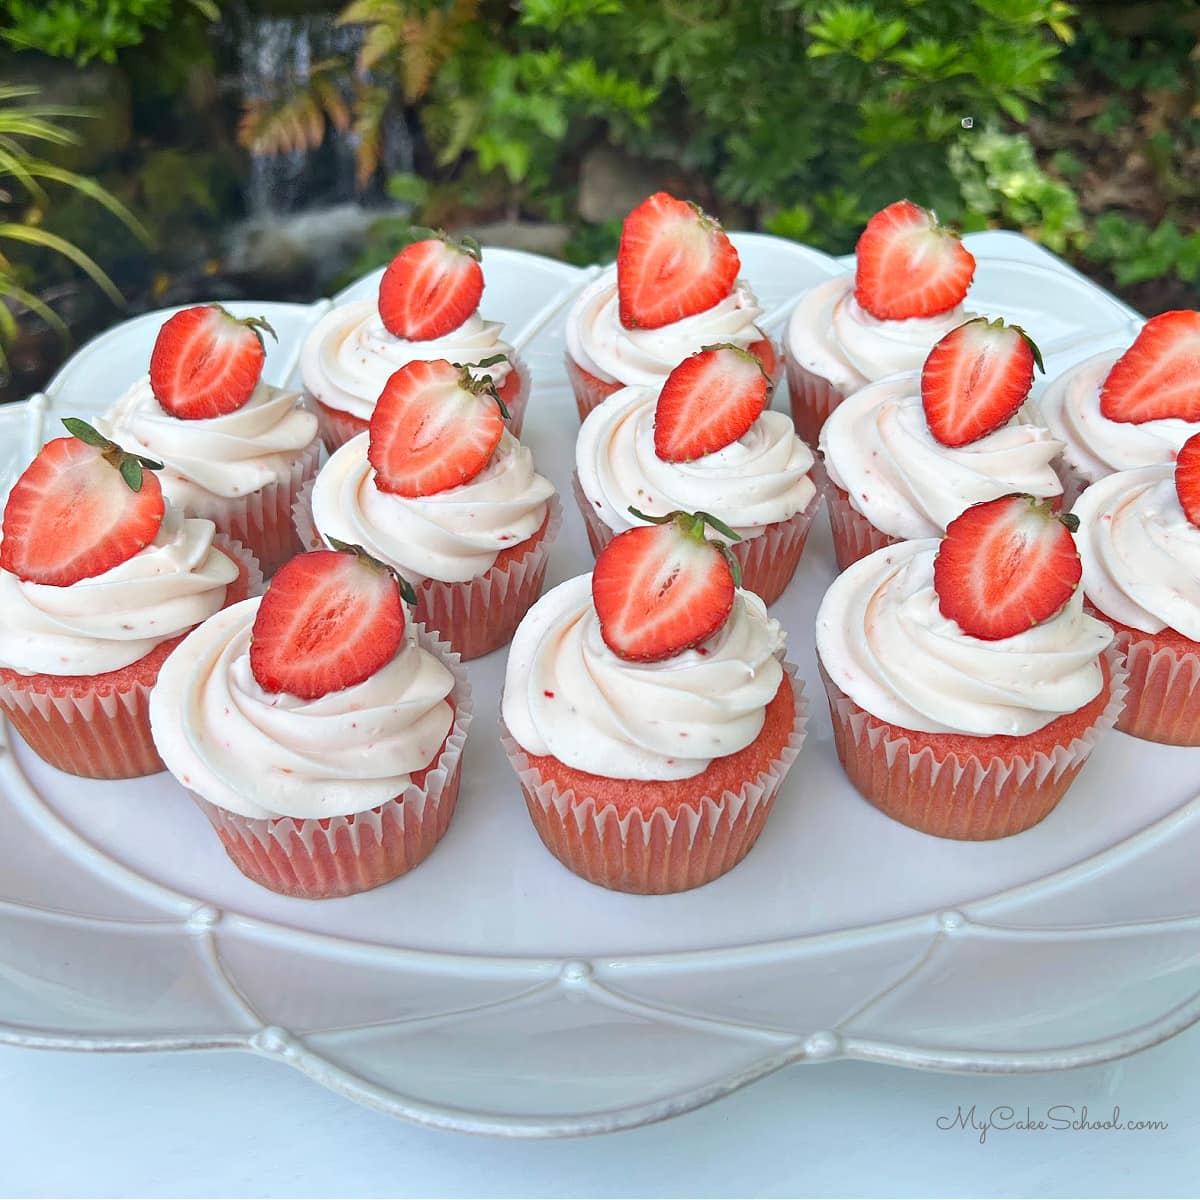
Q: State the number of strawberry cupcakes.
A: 13